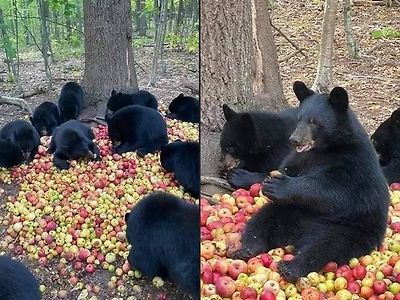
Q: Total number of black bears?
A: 14